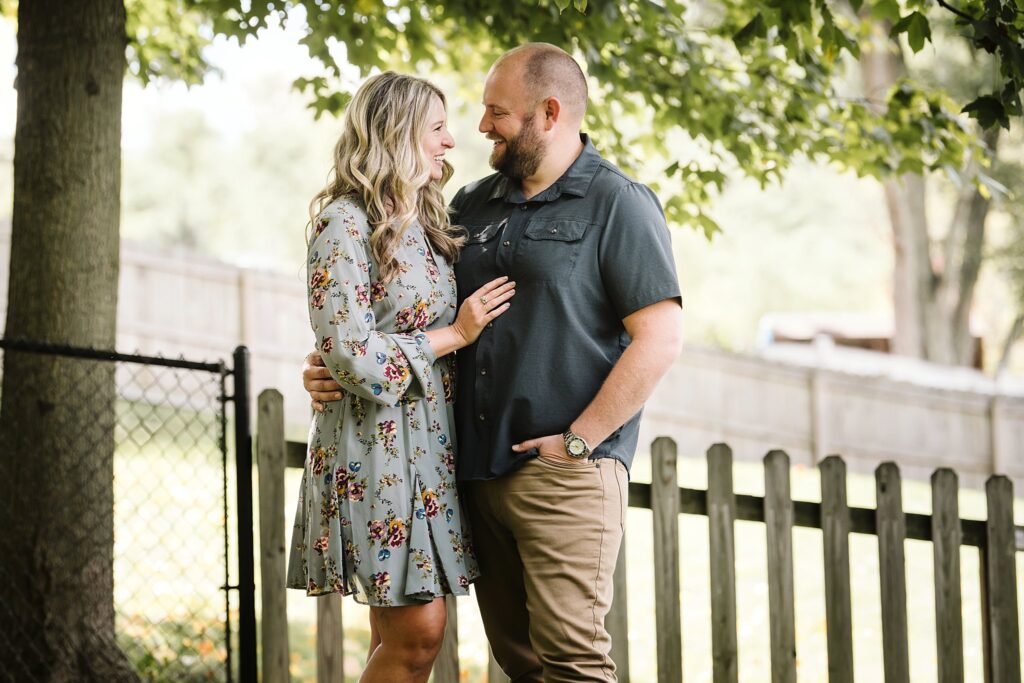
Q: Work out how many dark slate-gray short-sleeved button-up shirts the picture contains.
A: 1